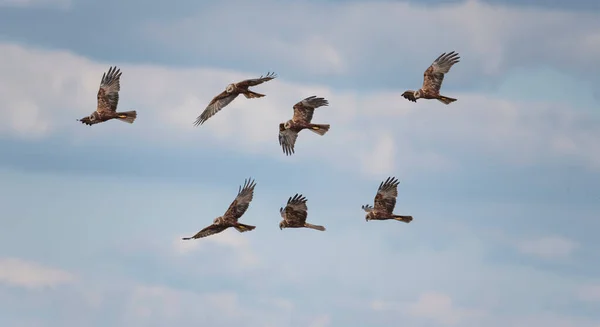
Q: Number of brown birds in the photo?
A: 7